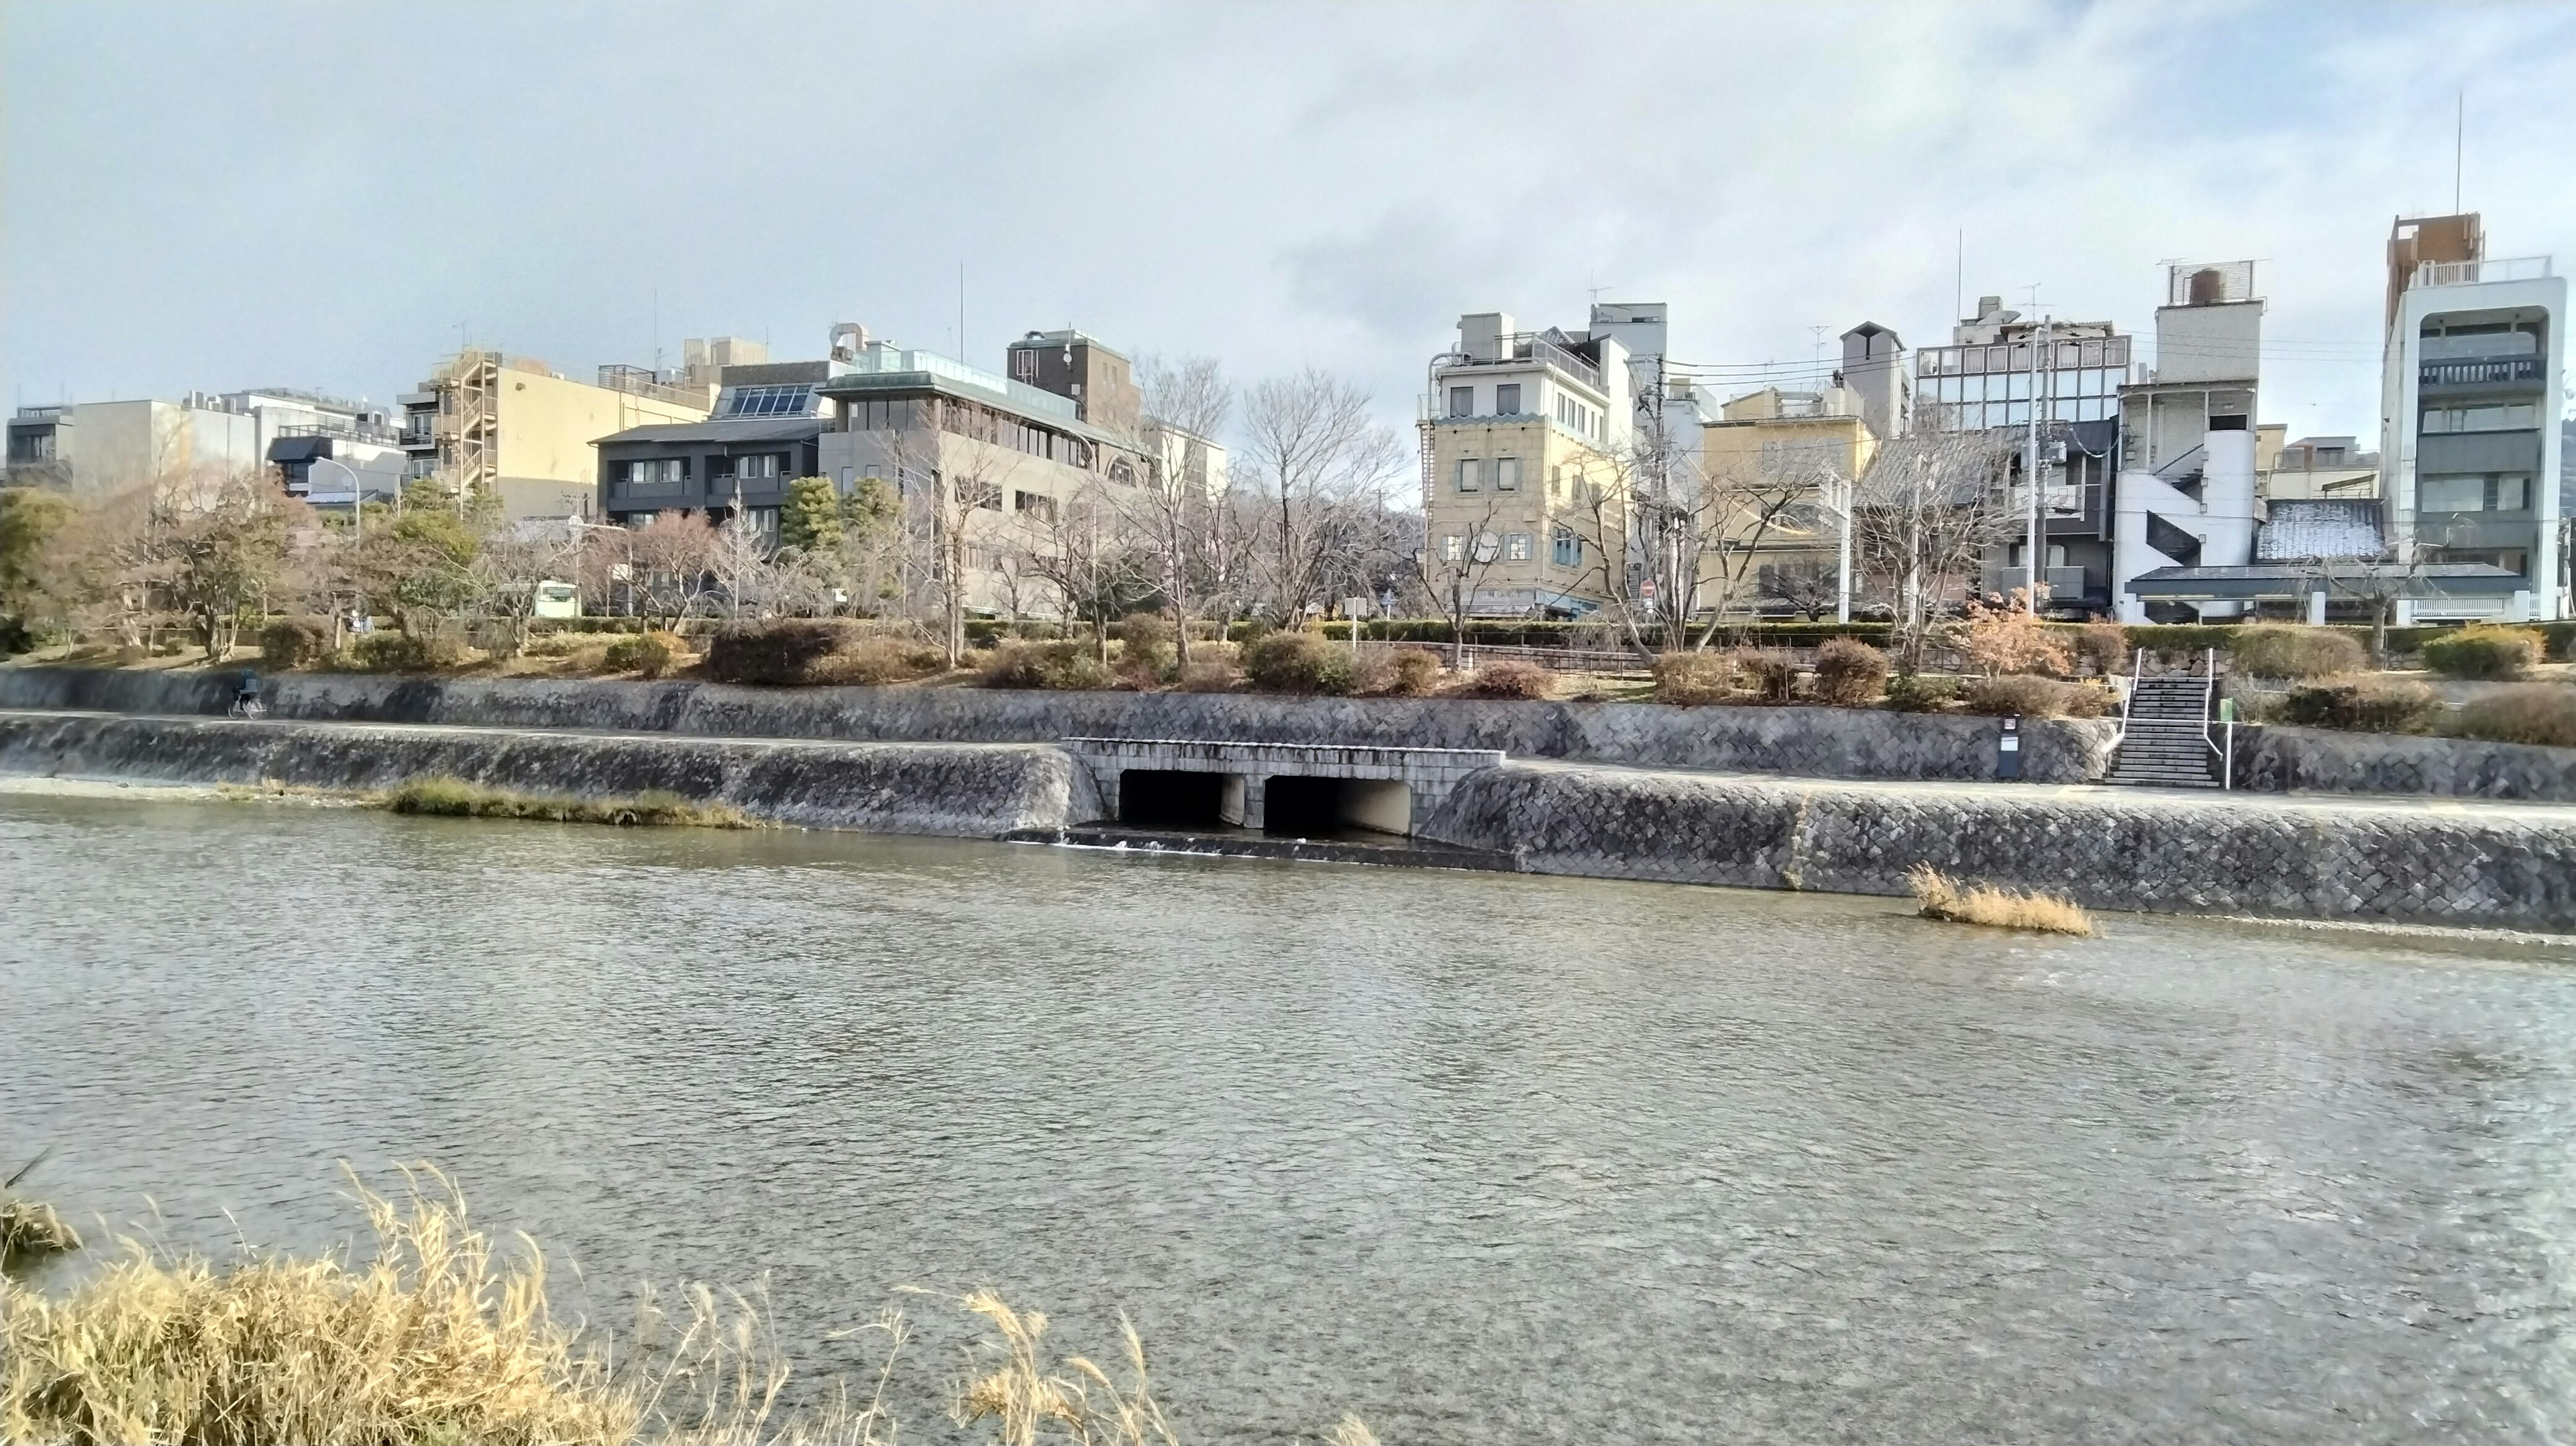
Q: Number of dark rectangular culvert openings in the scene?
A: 2